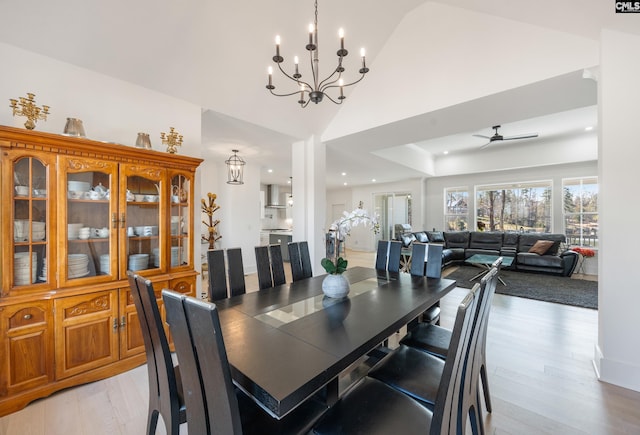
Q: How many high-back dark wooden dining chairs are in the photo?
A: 10